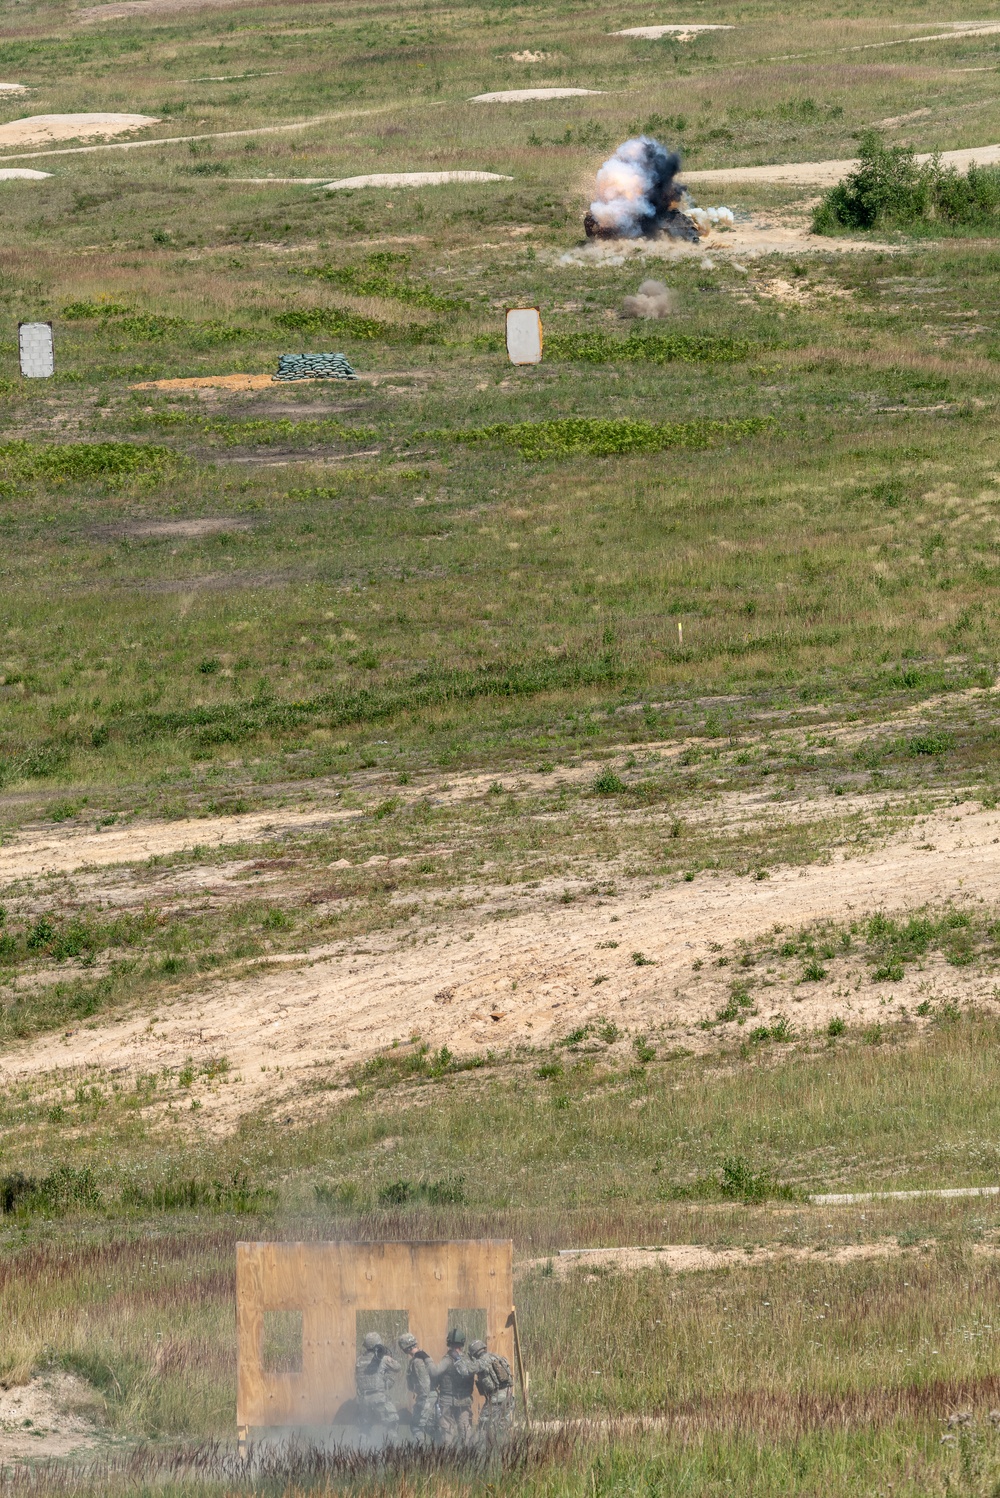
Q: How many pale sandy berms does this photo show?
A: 6